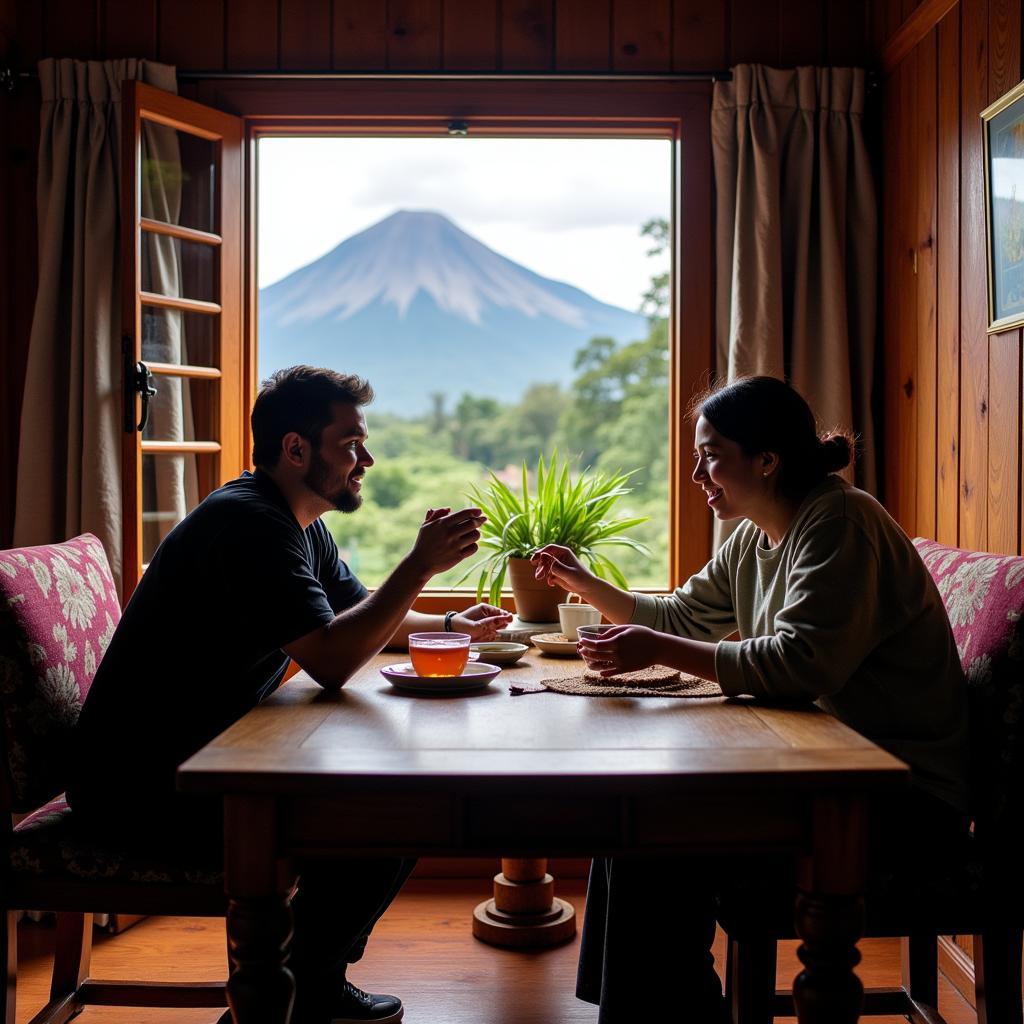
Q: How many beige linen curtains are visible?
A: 2